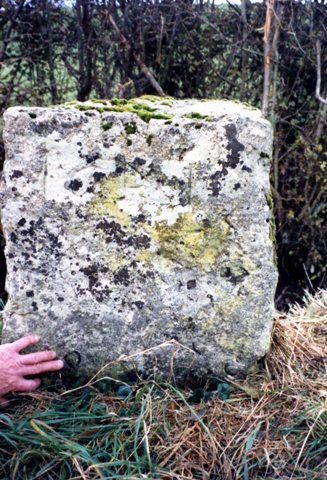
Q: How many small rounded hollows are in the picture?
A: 2